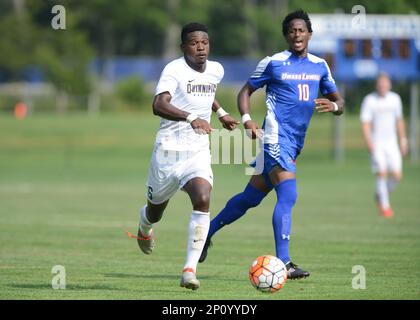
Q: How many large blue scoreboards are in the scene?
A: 1